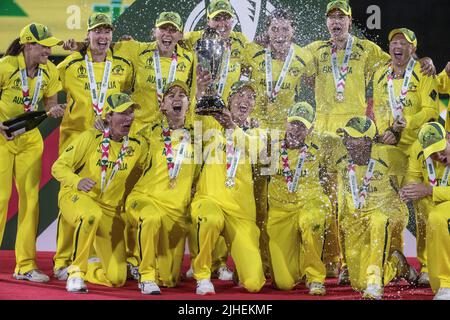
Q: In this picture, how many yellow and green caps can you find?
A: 12